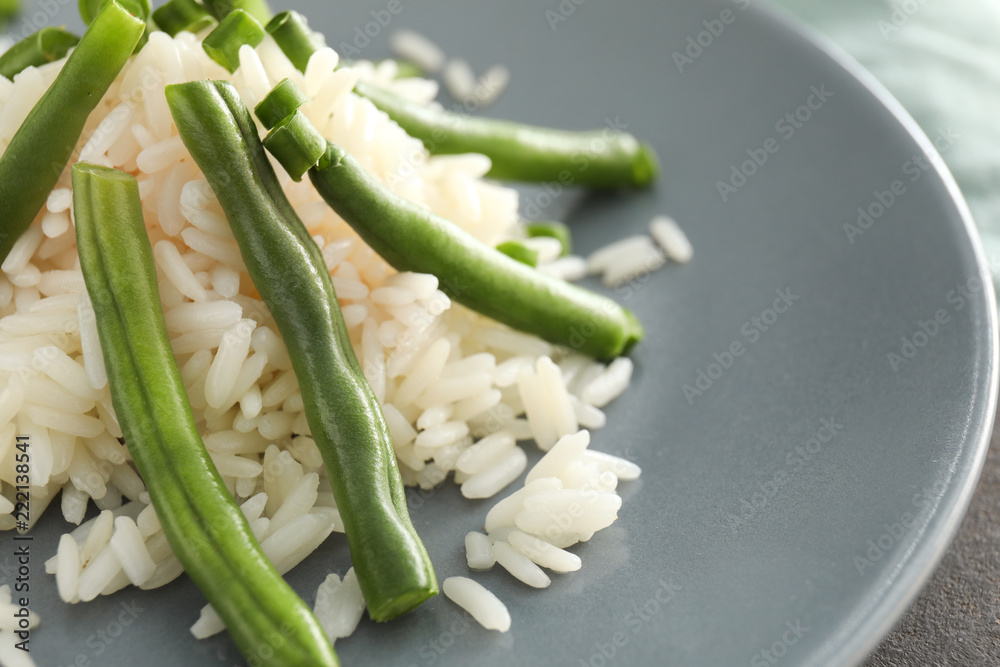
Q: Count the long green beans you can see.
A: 5